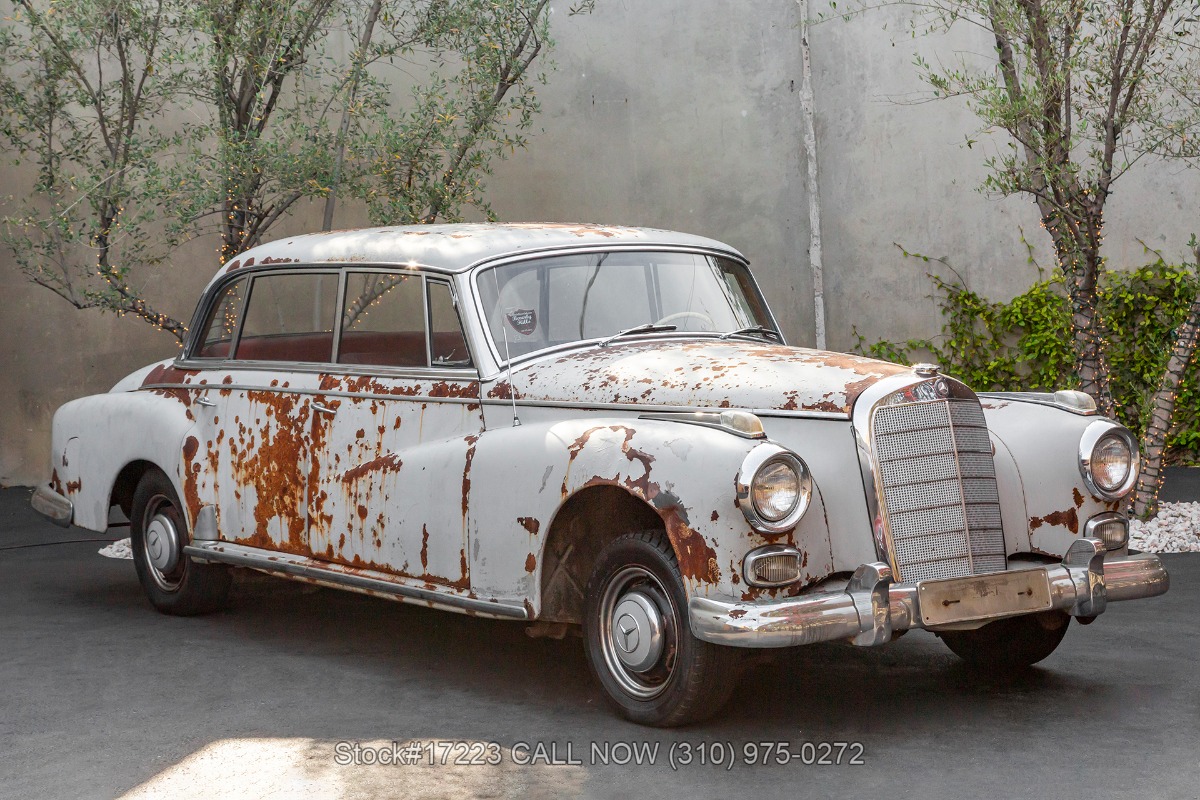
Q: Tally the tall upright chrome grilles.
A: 1